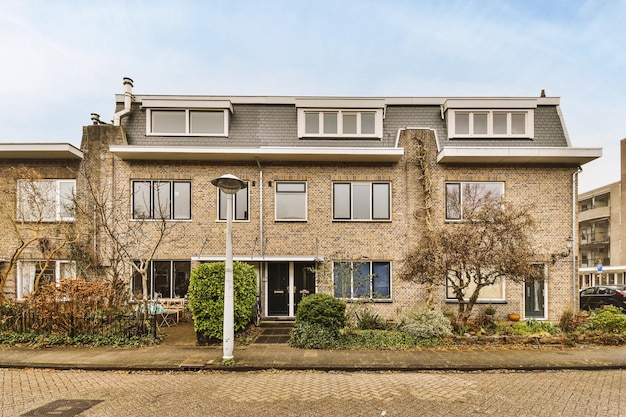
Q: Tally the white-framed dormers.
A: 3